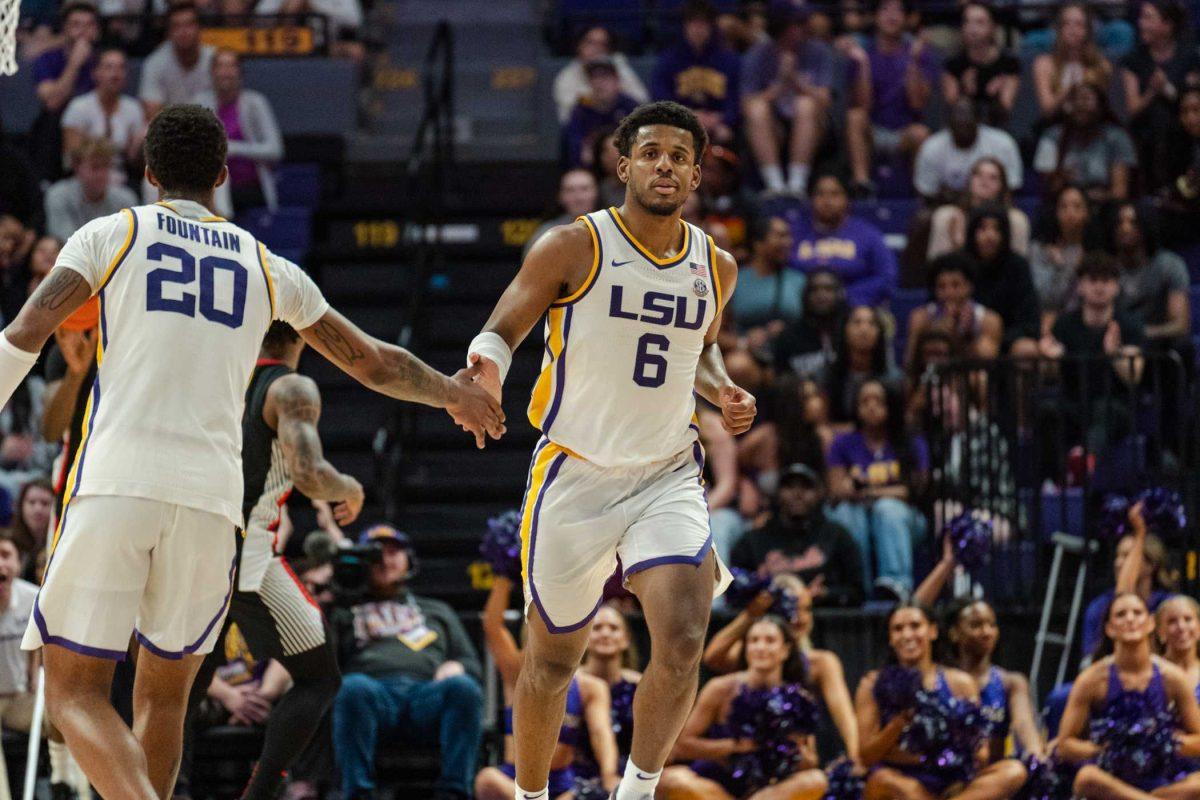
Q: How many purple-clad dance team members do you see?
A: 8